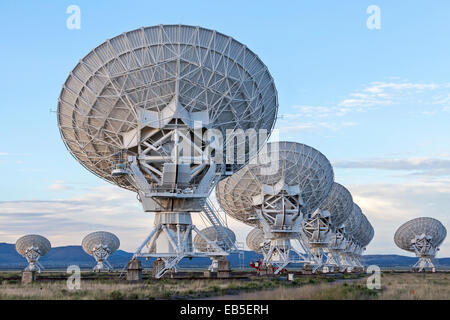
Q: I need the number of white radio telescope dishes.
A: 10